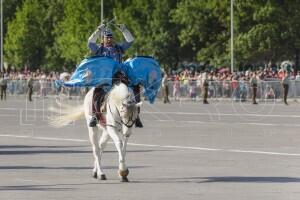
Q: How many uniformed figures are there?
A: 7